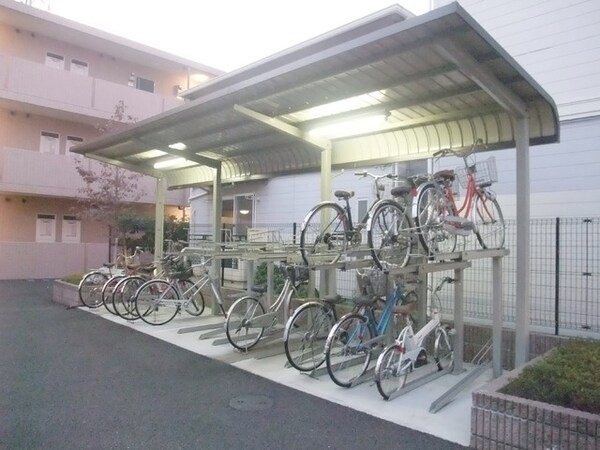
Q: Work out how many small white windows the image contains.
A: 6